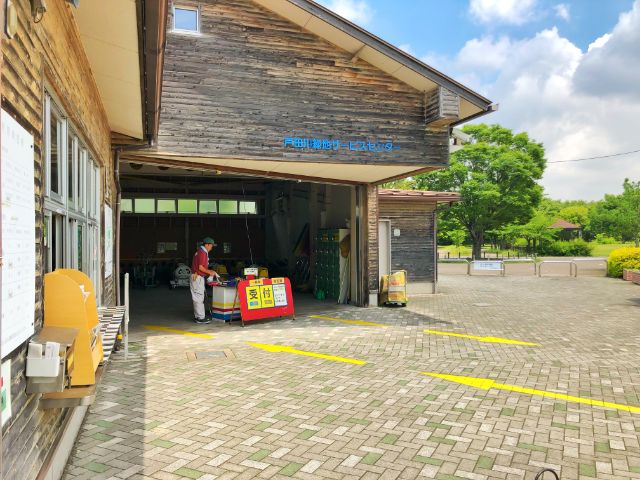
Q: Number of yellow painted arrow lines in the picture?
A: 5